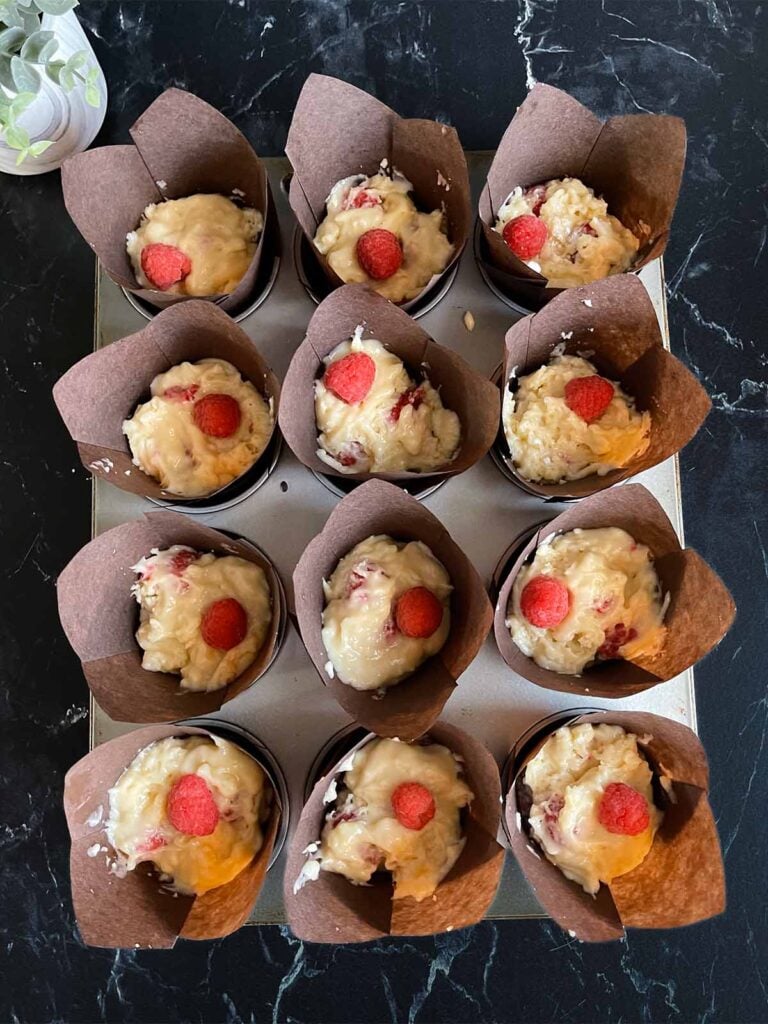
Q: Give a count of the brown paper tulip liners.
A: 12